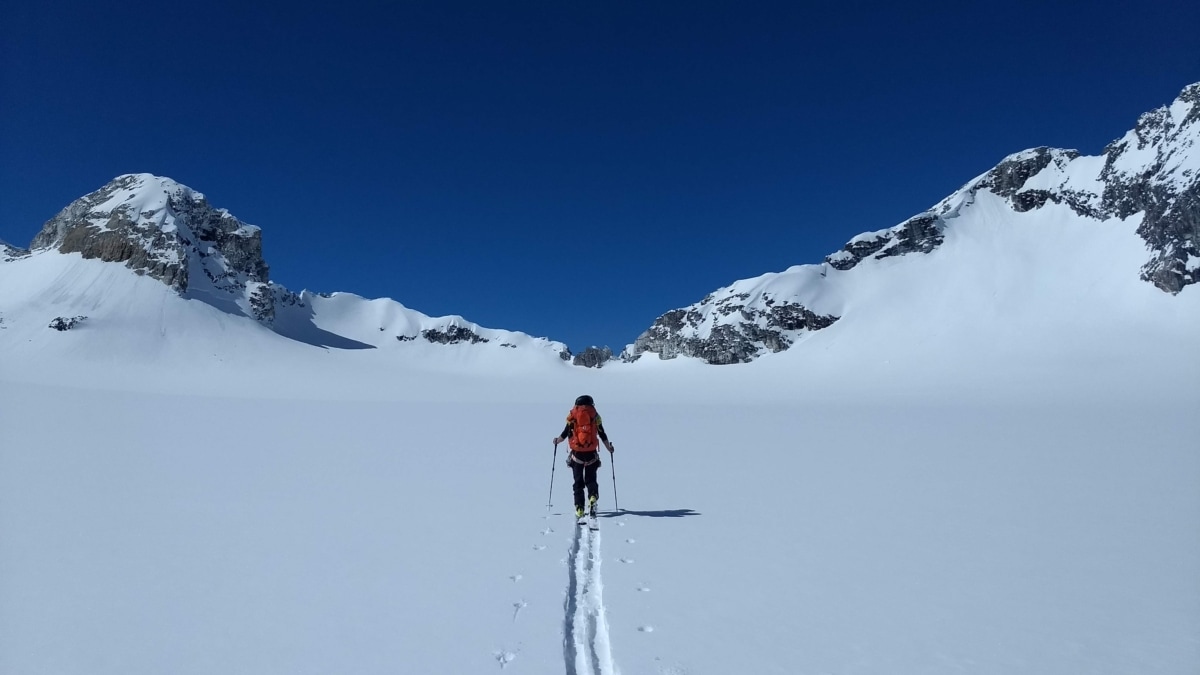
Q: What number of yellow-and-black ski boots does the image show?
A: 2